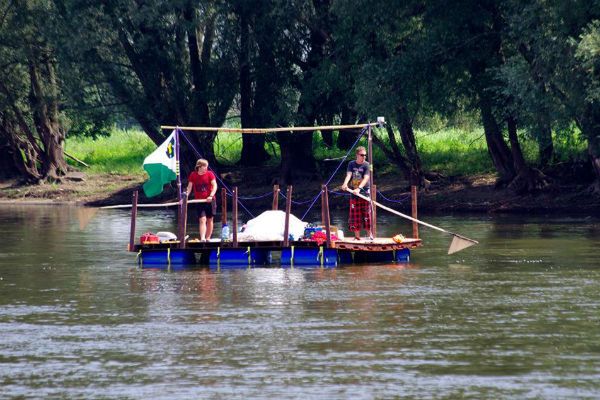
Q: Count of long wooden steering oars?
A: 2